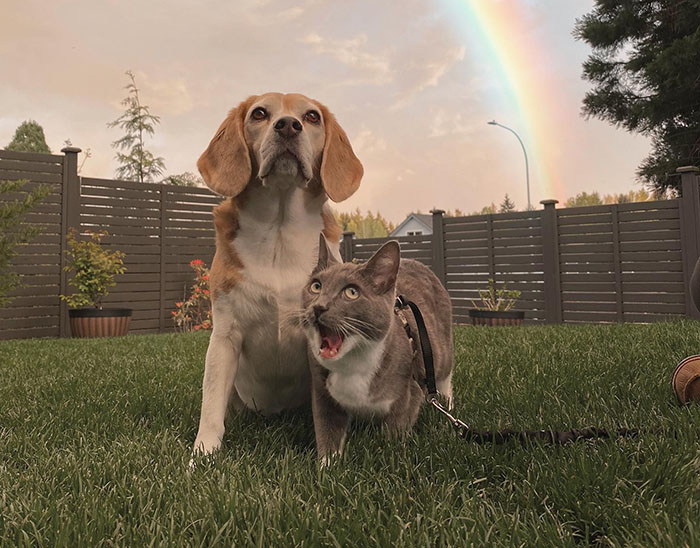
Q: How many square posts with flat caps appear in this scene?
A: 5